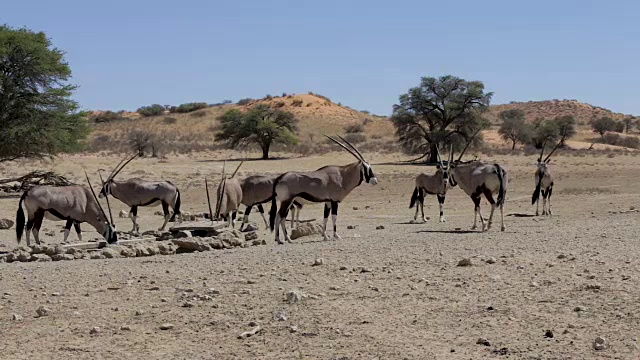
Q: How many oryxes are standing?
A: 8